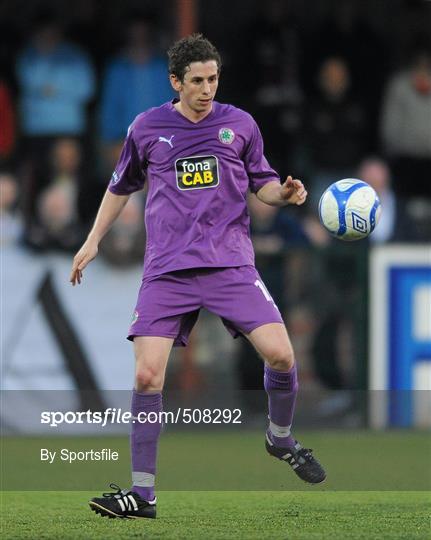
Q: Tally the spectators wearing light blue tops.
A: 2